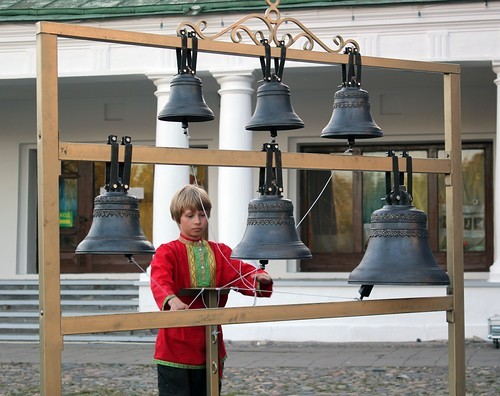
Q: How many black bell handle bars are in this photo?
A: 12